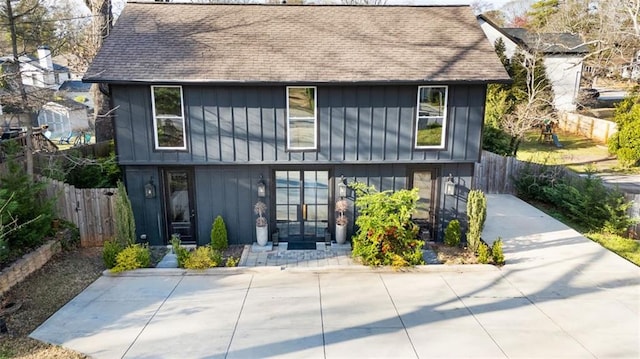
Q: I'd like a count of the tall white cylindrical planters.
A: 2